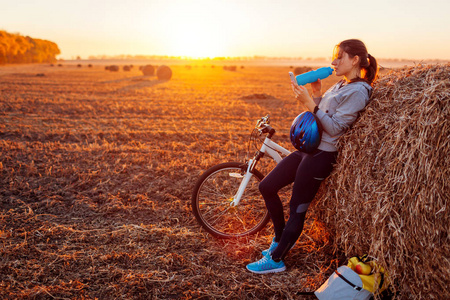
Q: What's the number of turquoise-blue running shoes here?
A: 2